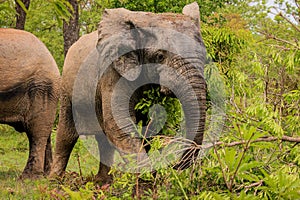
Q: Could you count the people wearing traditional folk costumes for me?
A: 0